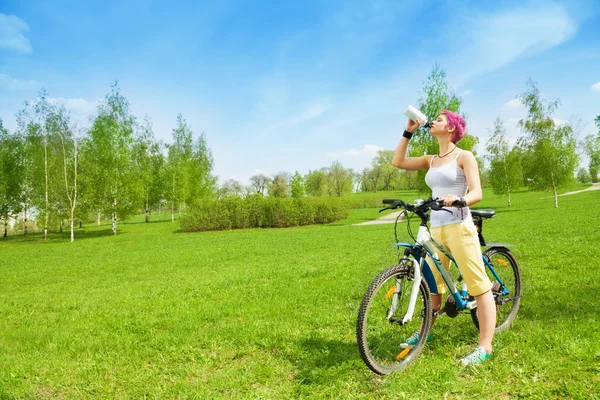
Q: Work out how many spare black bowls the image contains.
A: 0